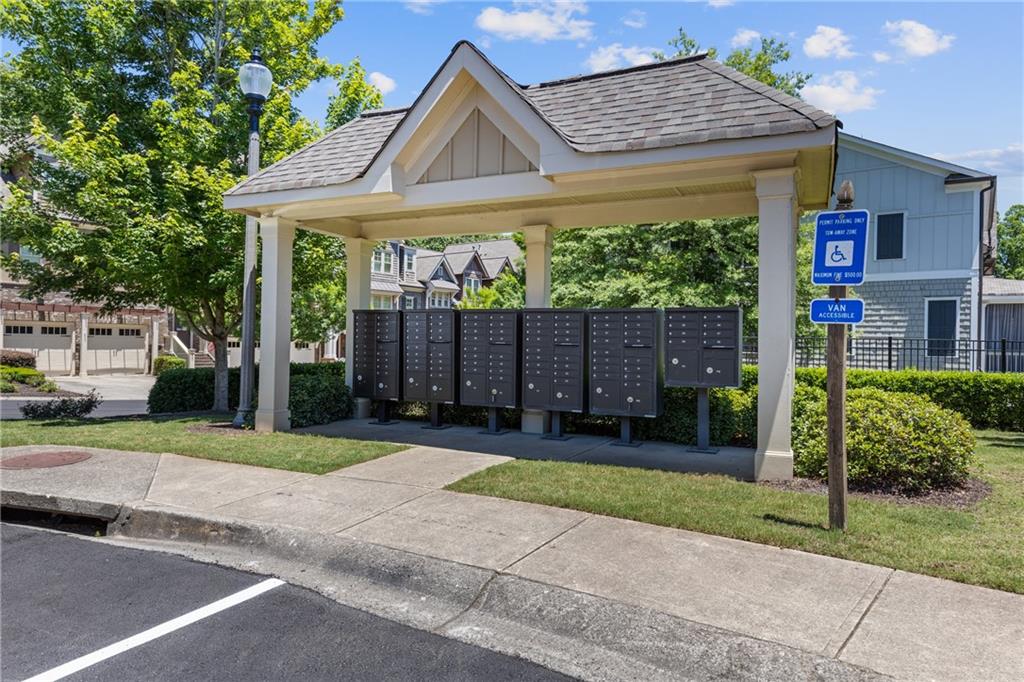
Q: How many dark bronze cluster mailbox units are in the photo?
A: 6